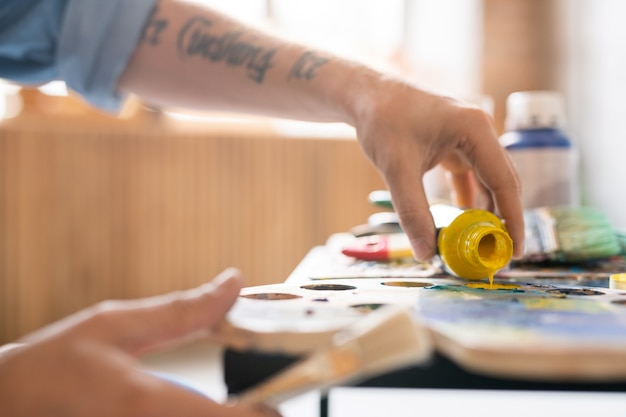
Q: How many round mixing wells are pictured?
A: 7